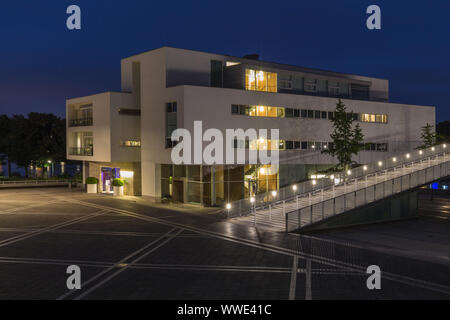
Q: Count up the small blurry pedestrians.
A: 0